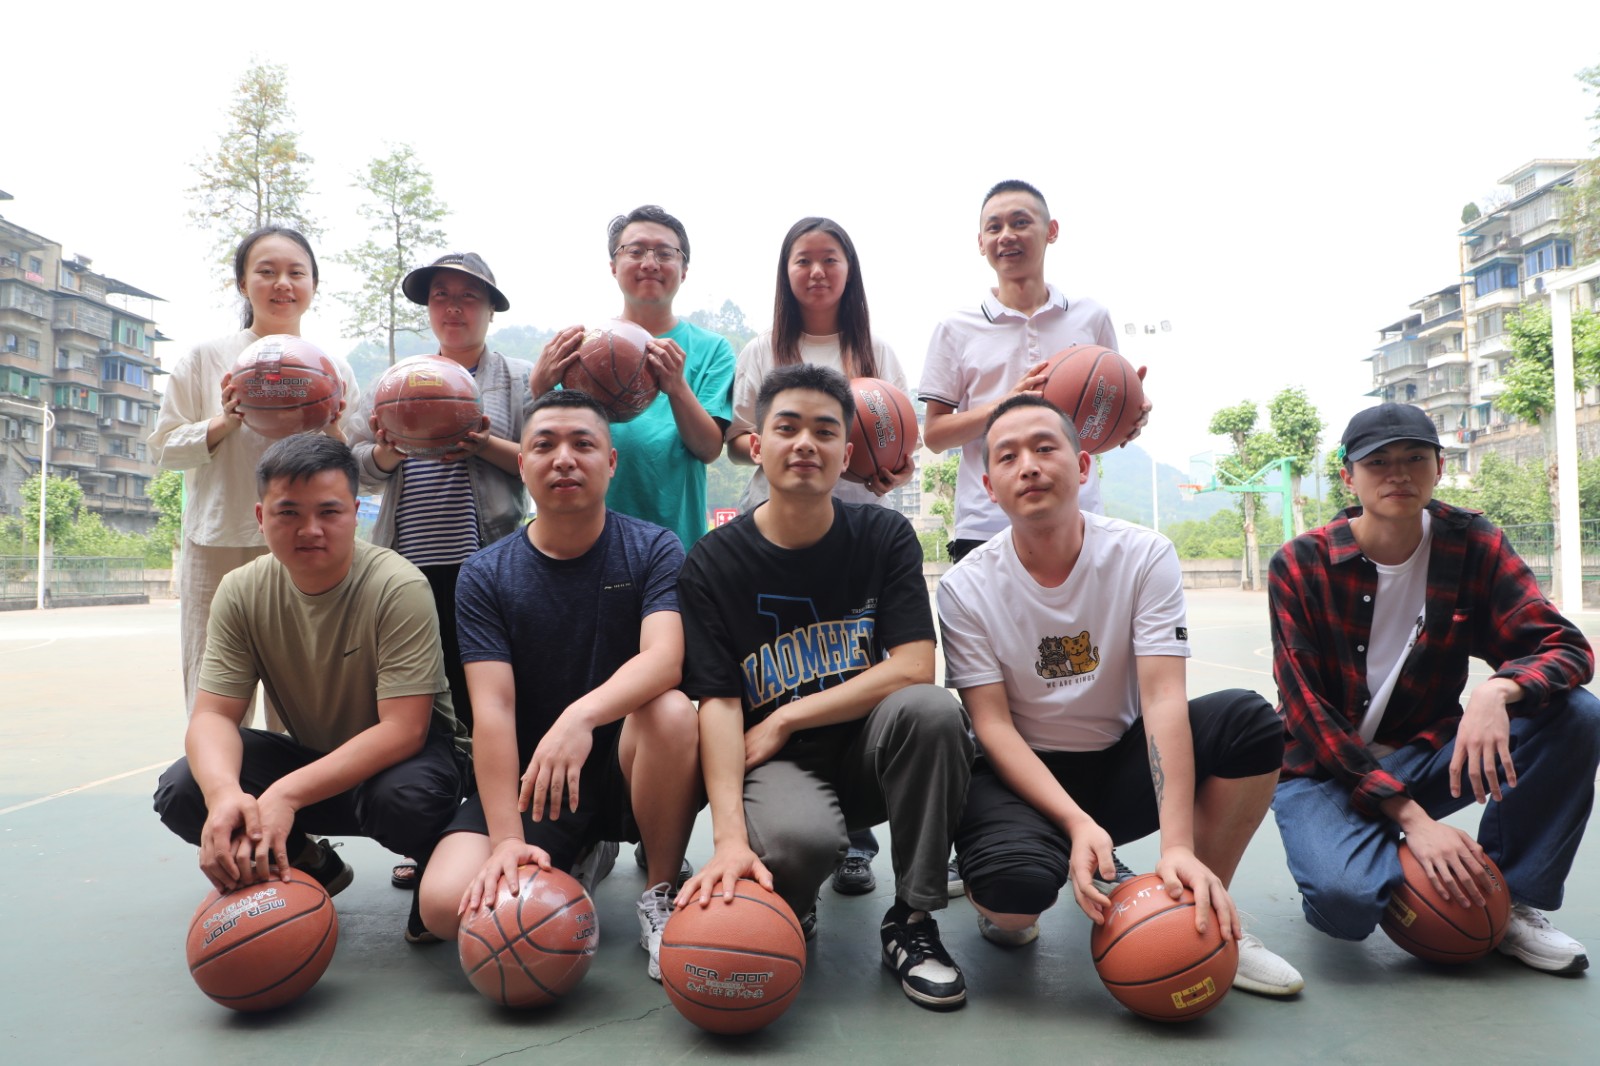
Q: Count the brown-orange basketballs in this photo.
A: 10